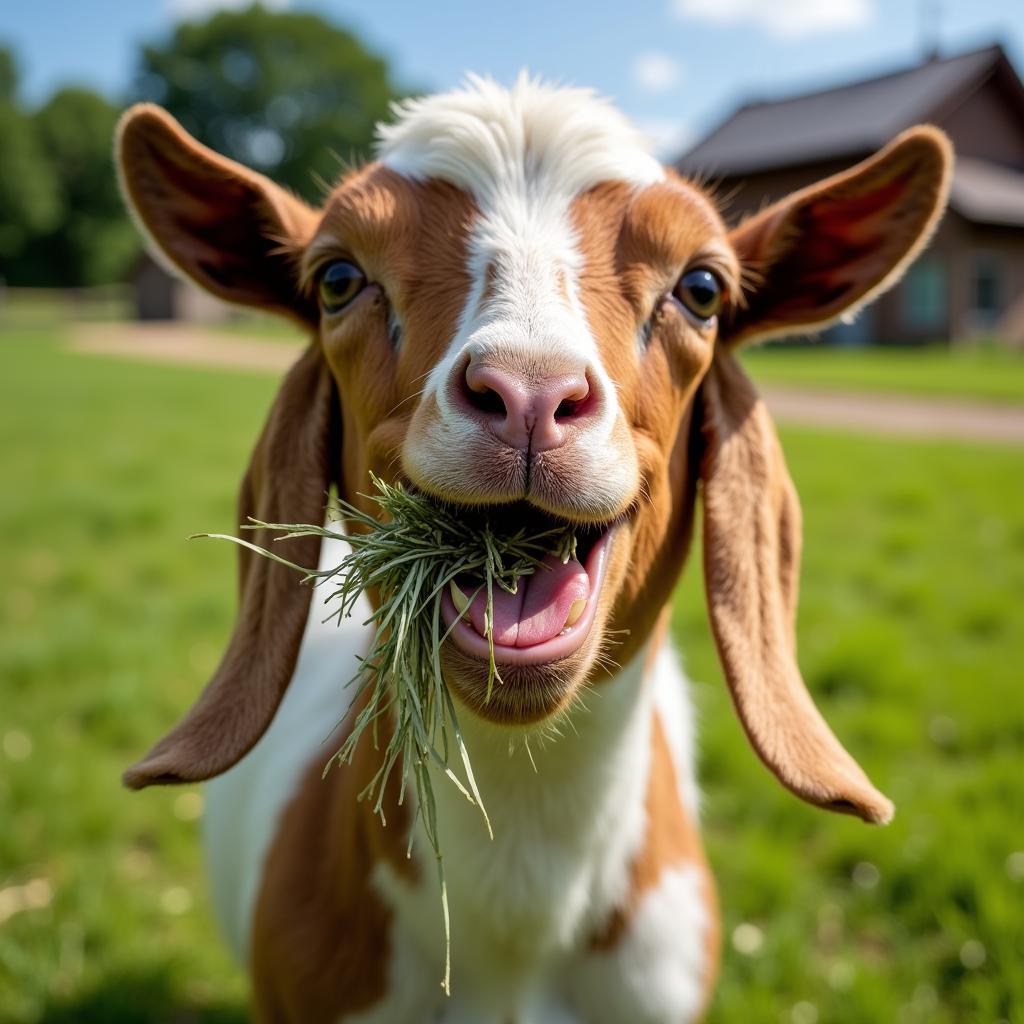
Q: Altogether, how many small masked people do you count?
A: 0